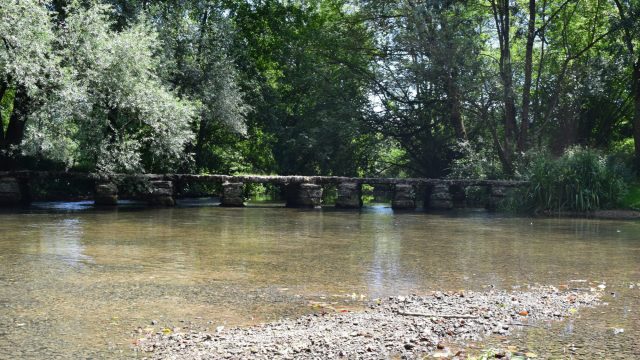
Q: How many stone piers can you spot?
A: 9